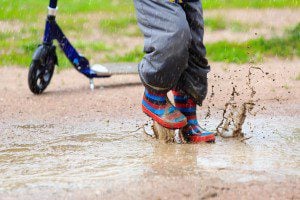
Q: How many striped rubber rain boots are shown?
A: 2